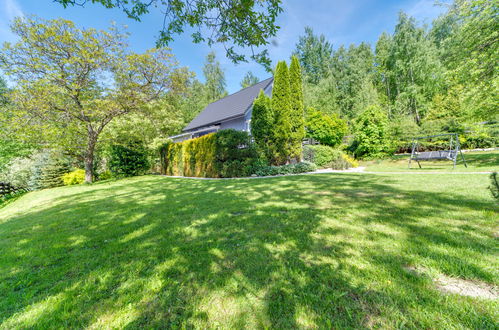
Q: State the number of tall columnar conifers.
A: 3